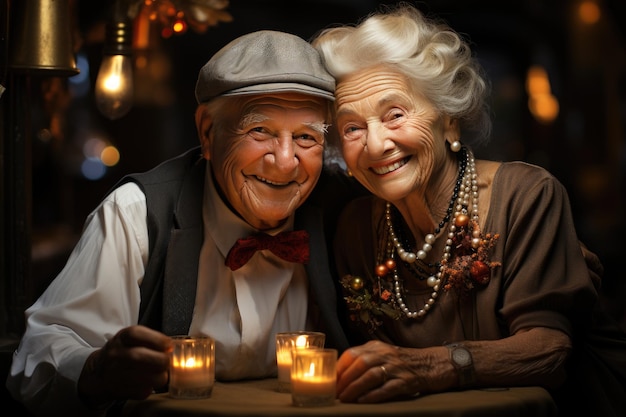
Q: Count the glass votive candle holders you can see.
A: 3